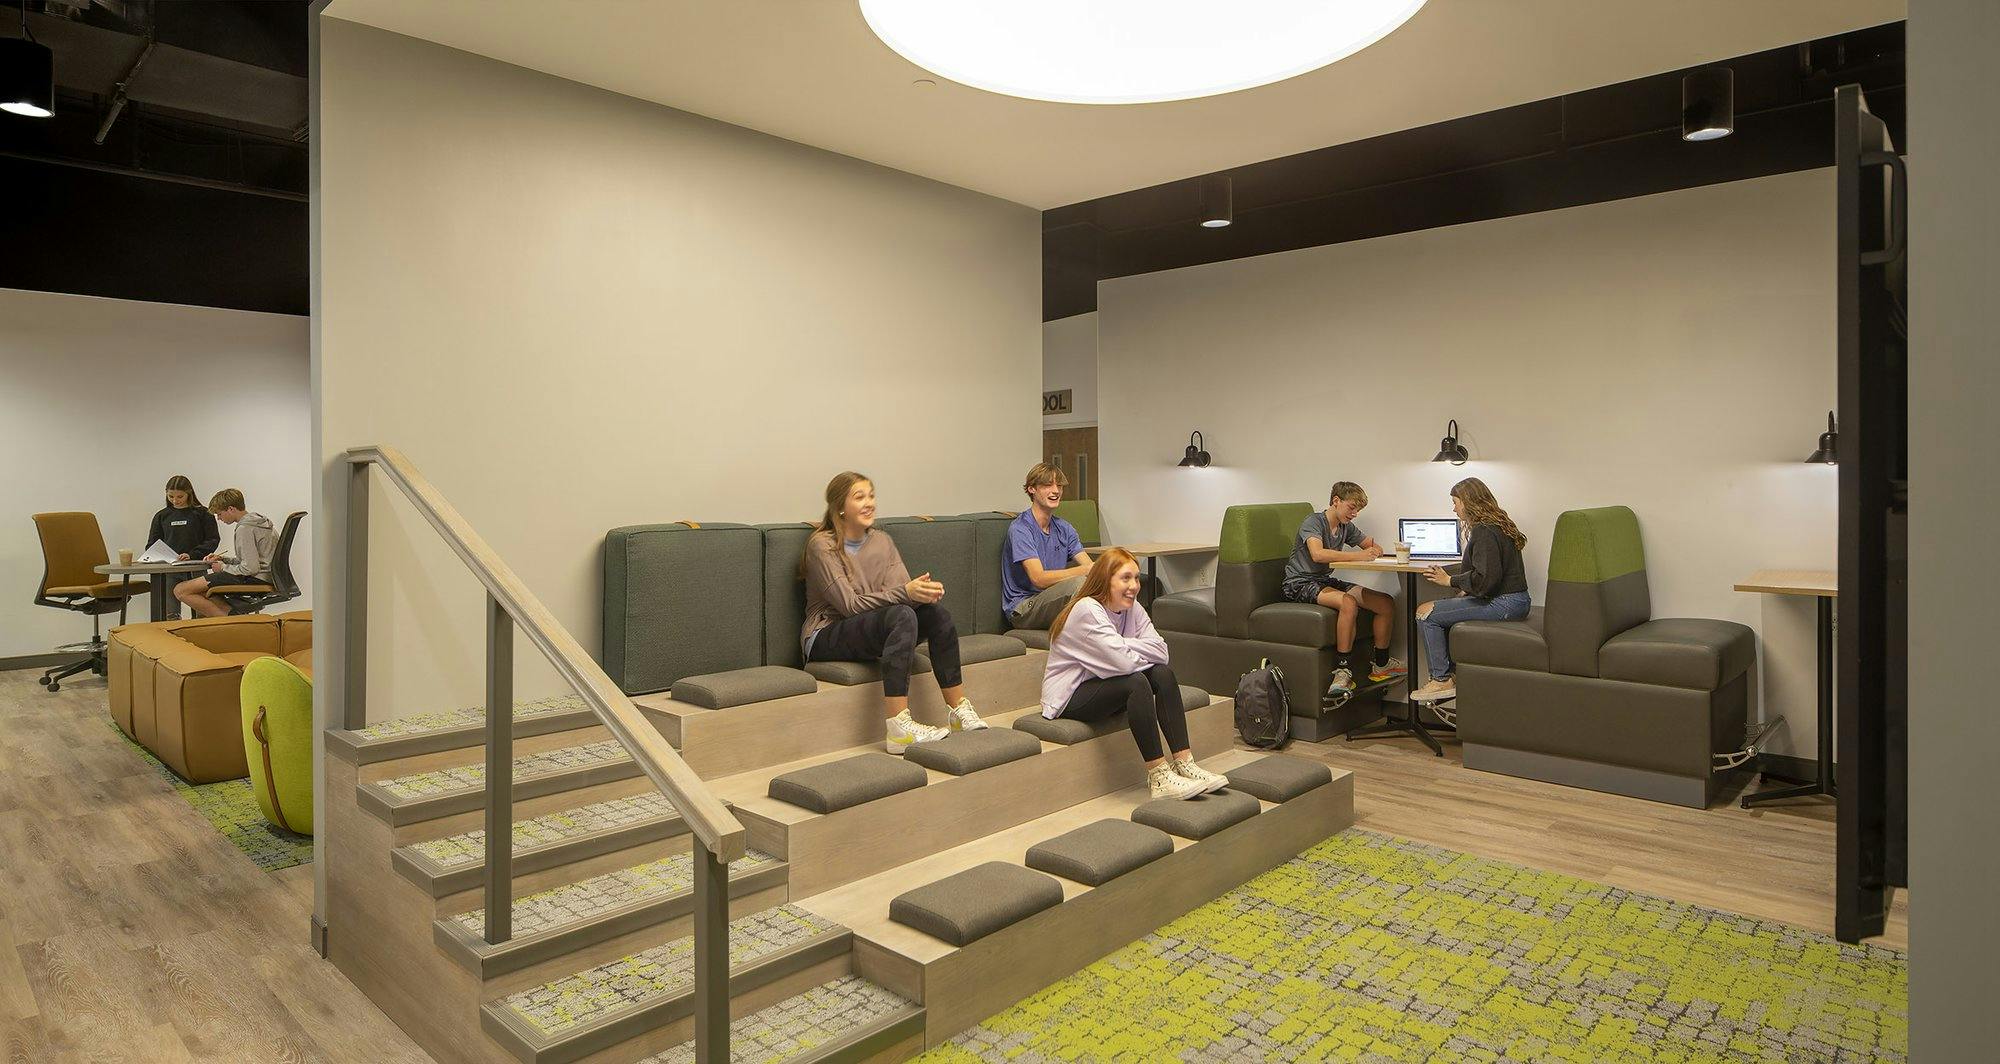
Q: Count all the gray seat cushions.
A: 12